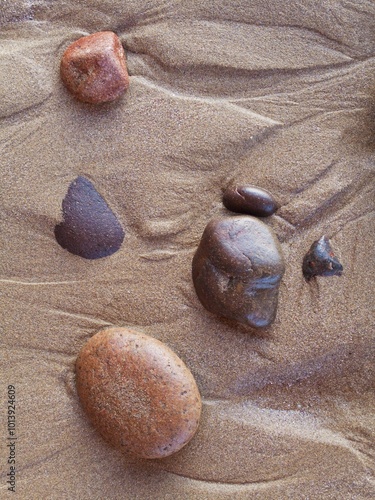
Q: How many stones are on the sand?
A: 6